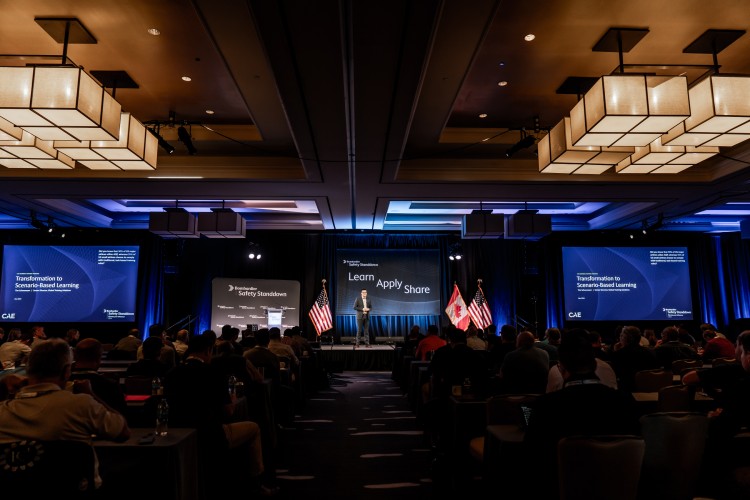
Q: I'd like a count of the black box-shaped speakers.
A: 4